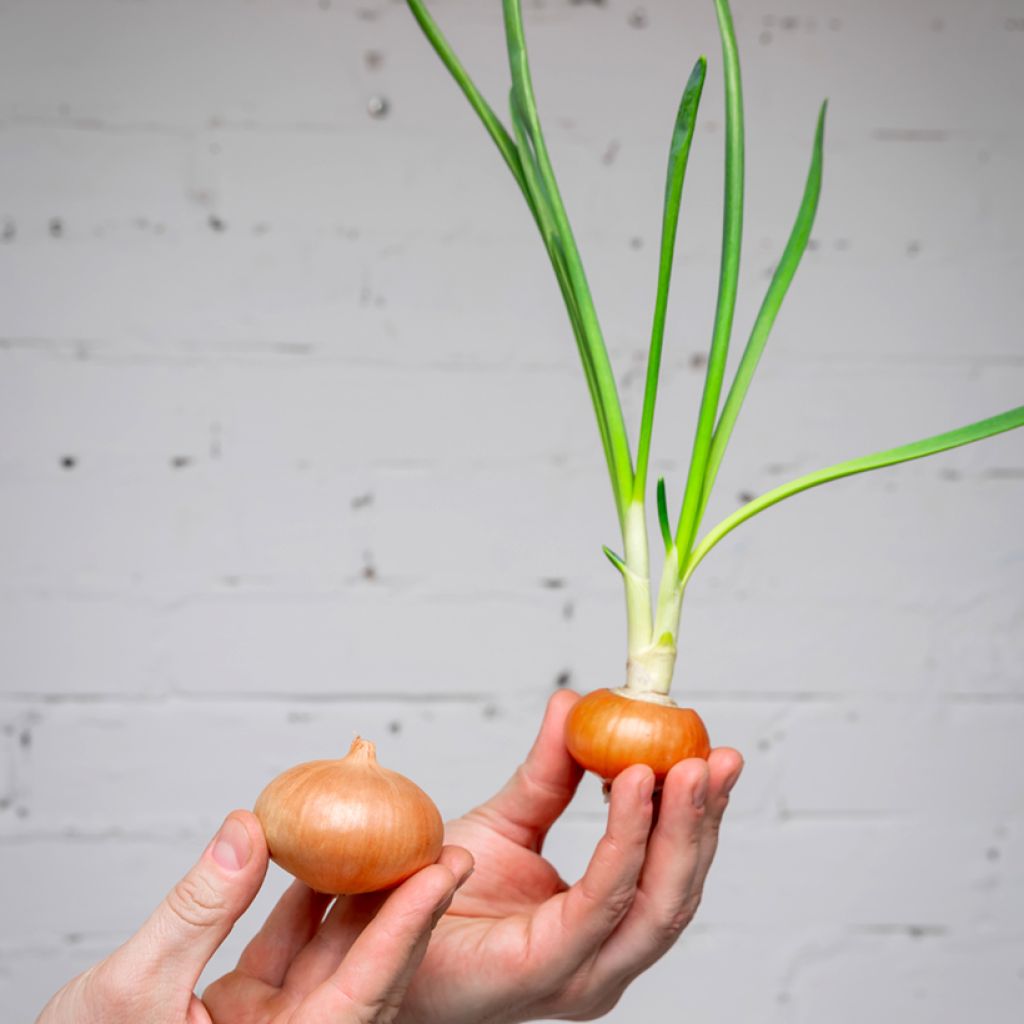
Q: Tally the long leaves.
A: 6